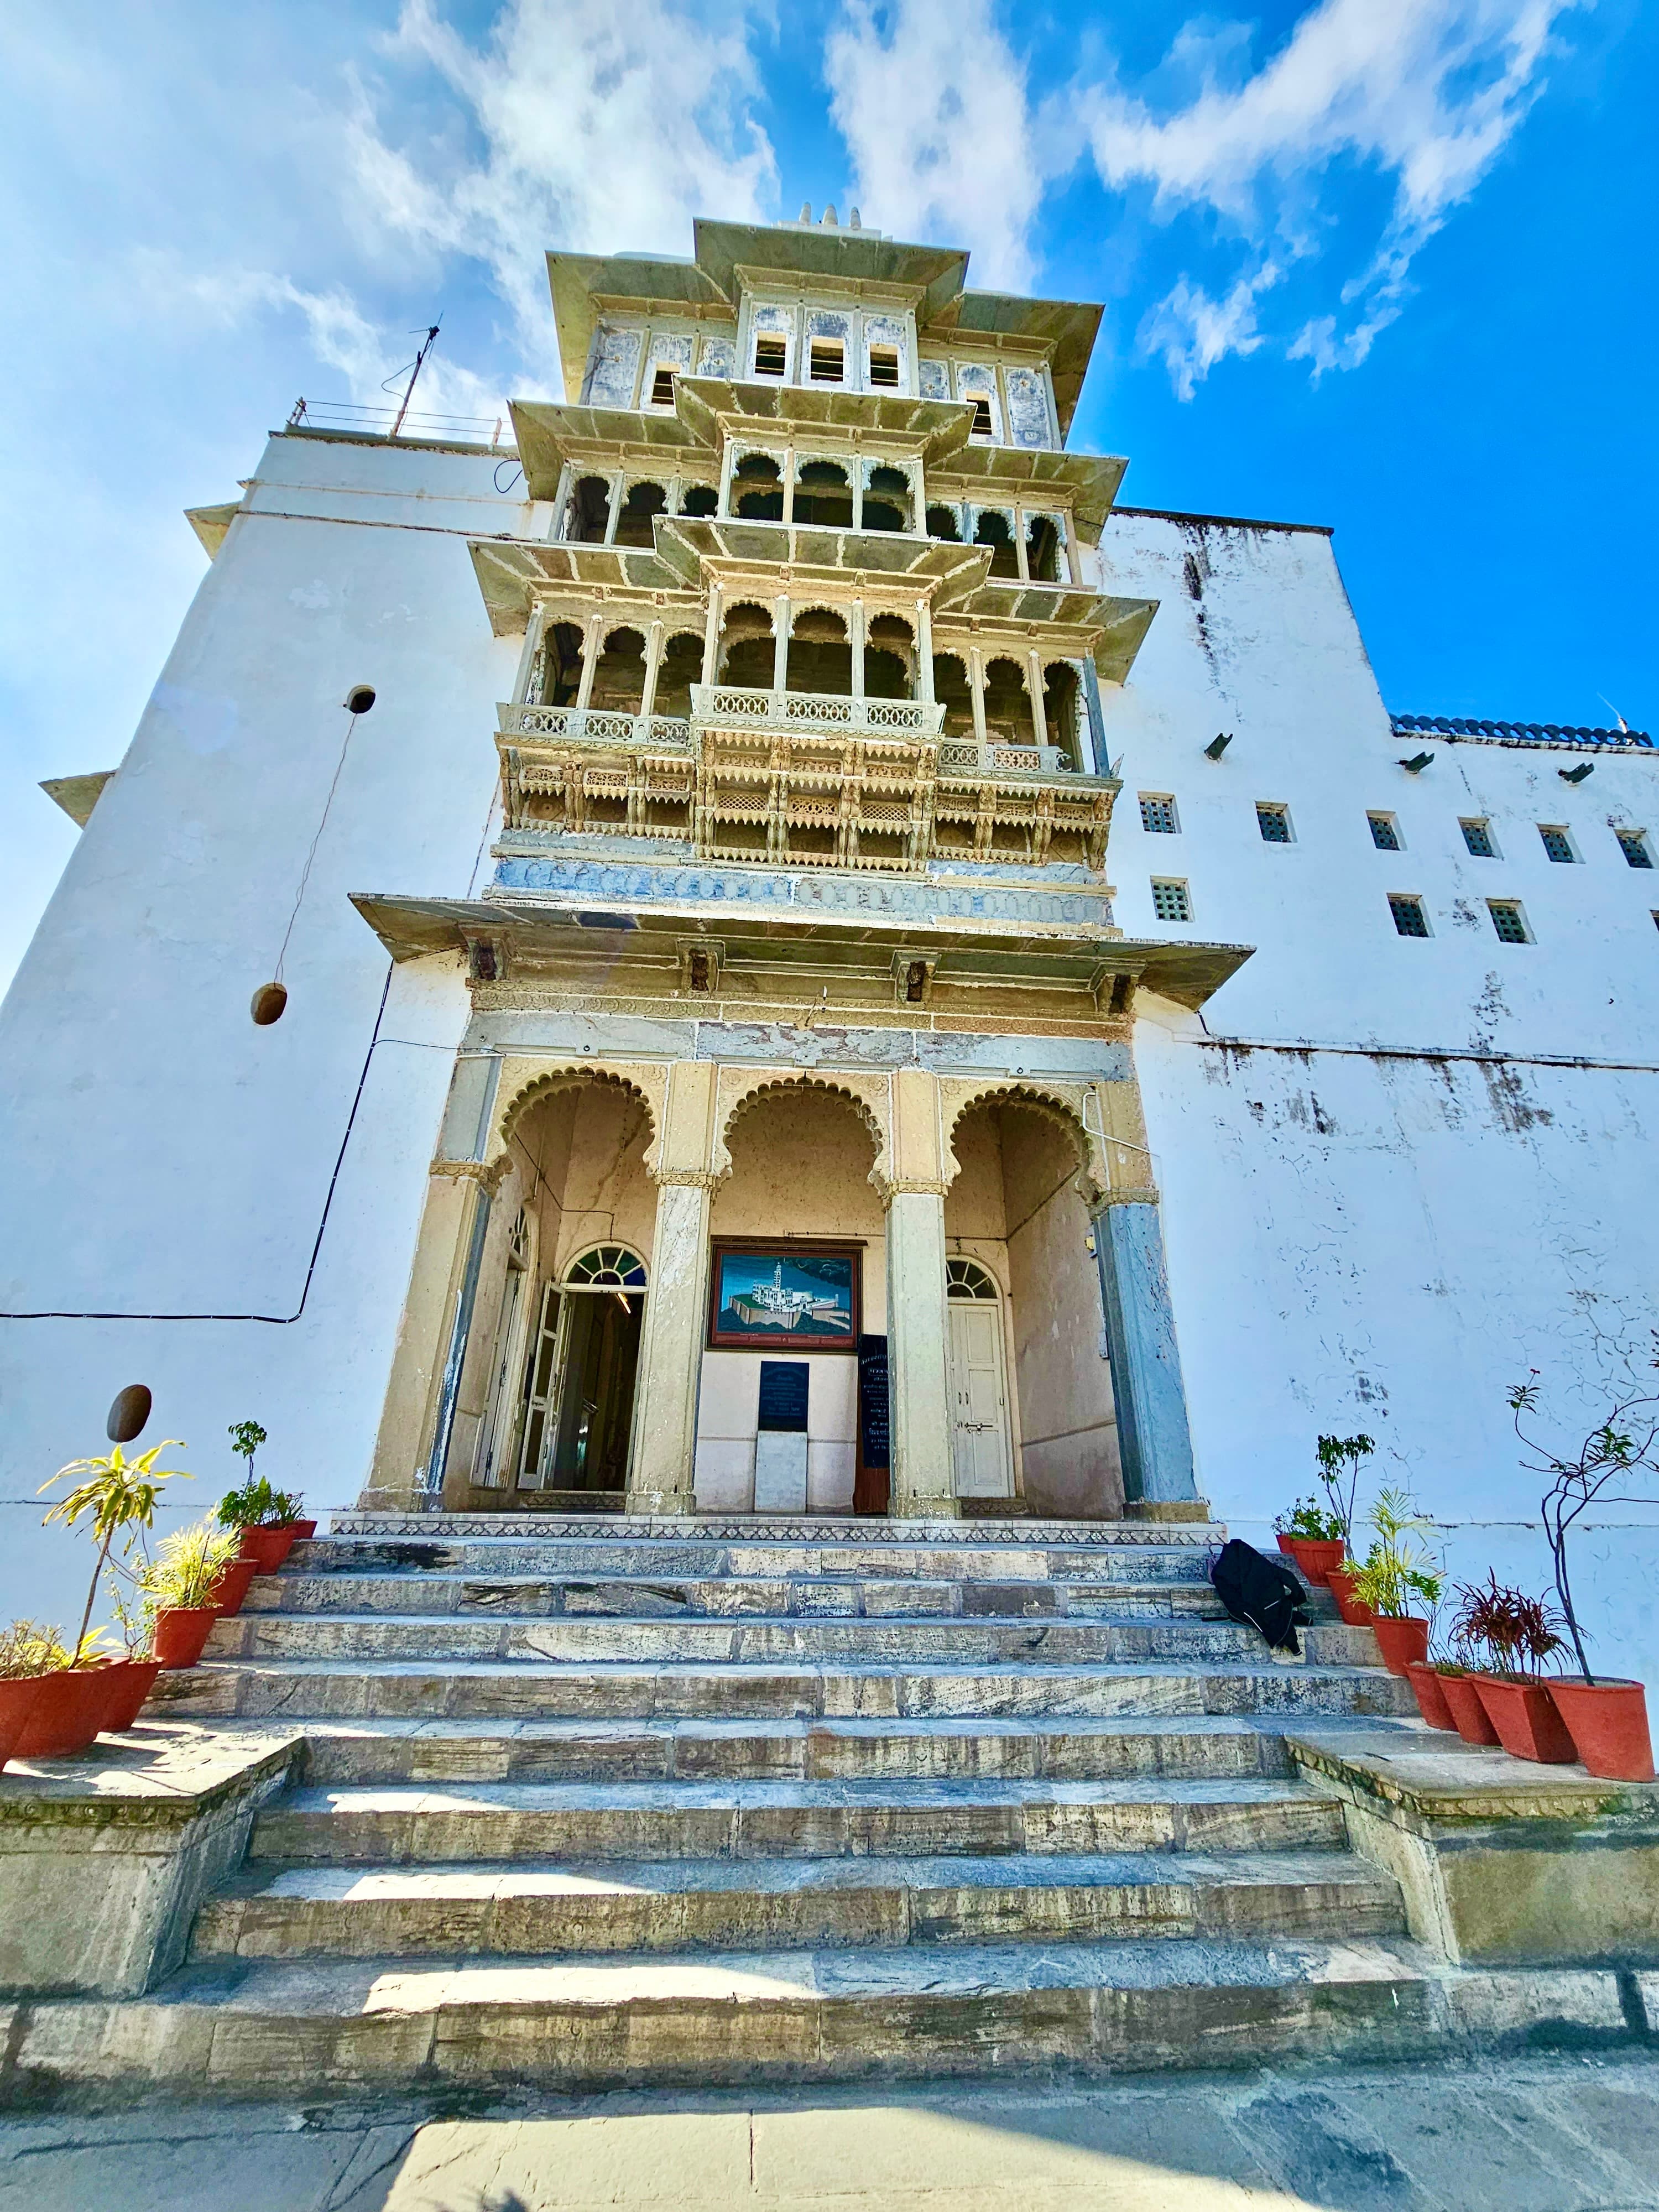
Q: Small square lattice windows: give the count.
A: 9